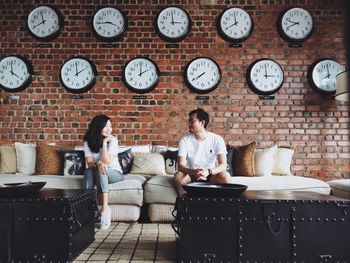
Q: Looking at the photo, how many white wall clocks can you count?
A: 11